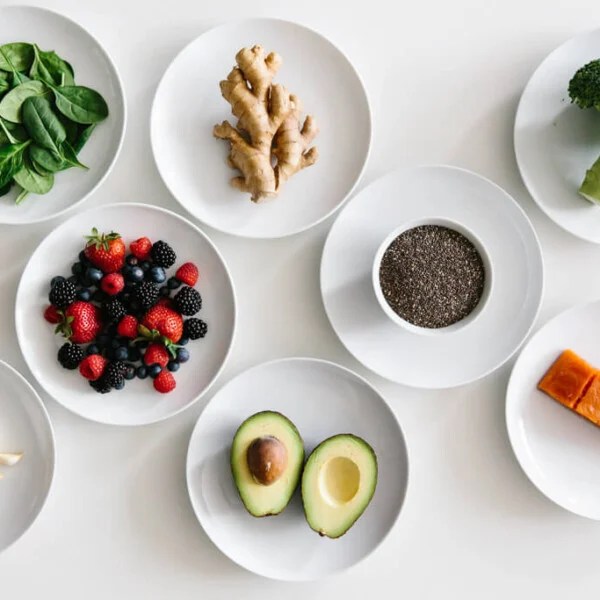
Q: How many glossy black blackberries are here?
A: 9